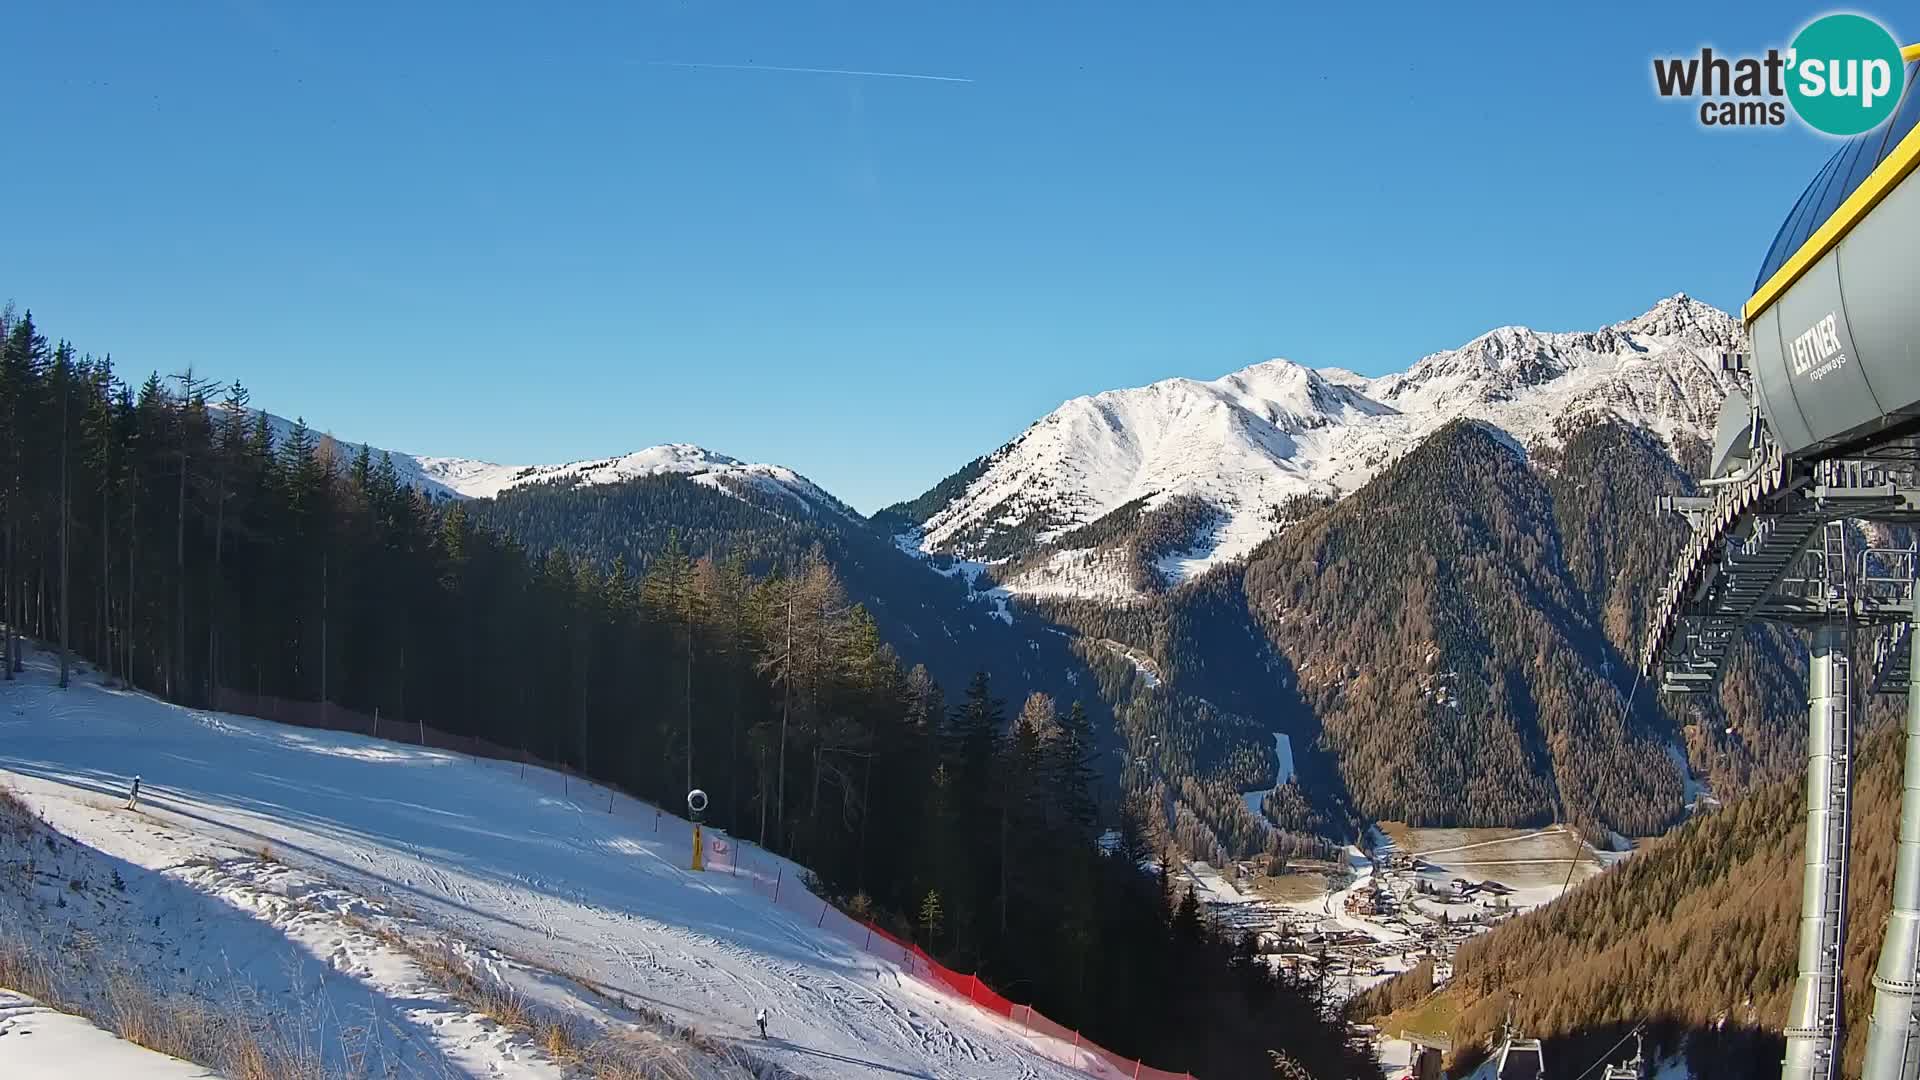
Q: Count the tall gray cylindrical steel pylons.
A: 2